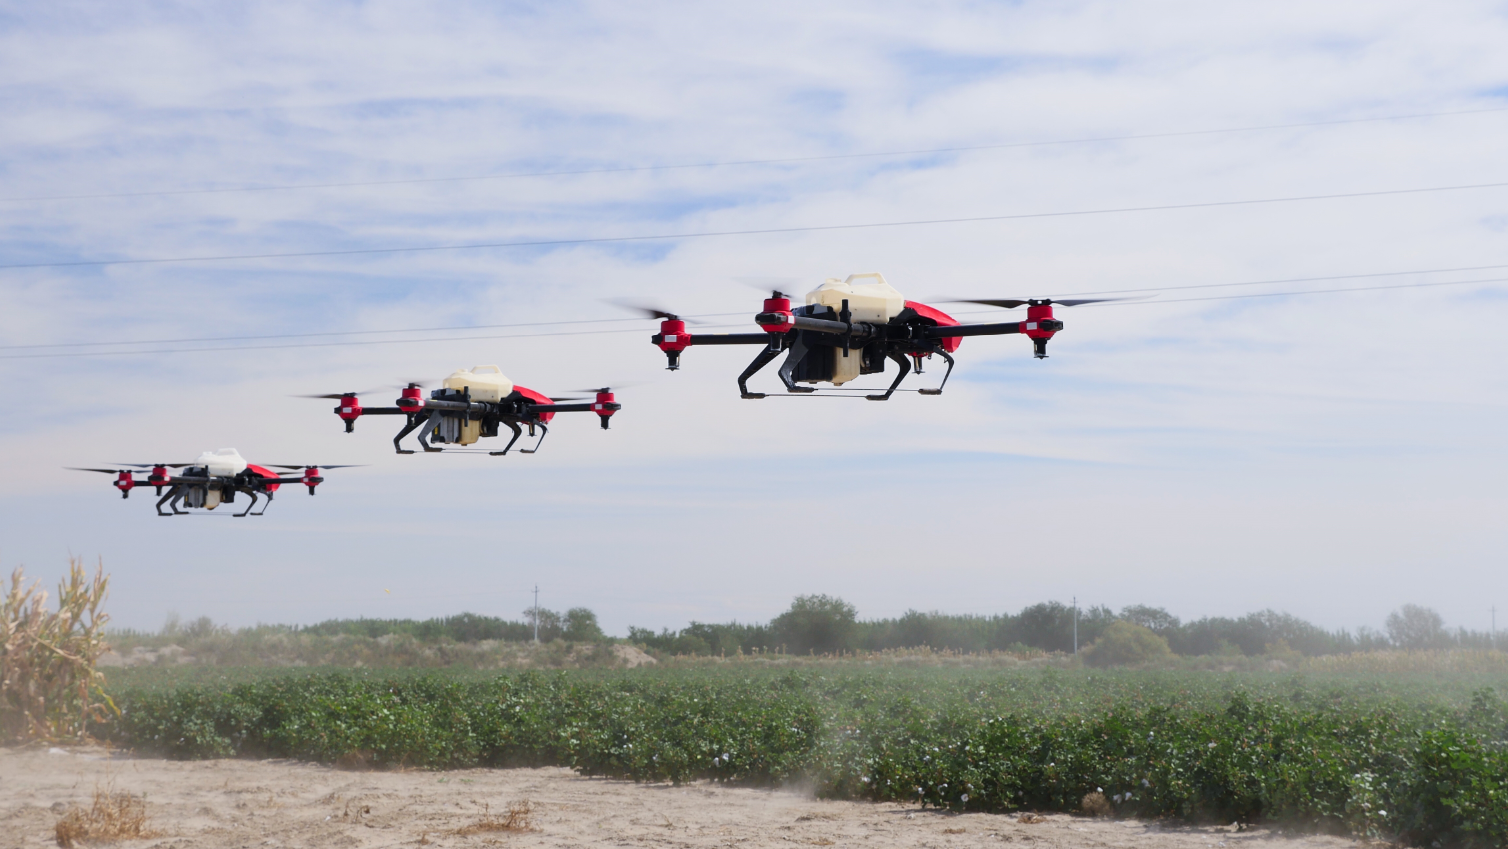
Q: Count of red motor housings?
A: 9